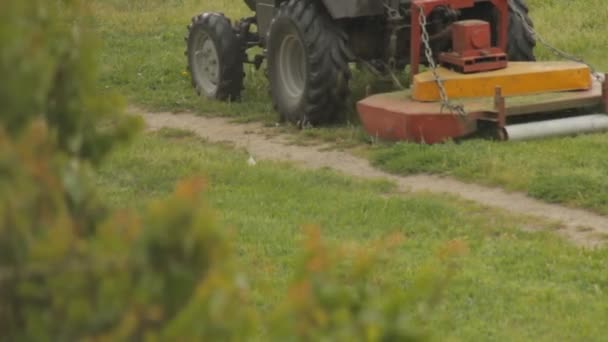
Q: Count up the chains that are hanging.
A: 2